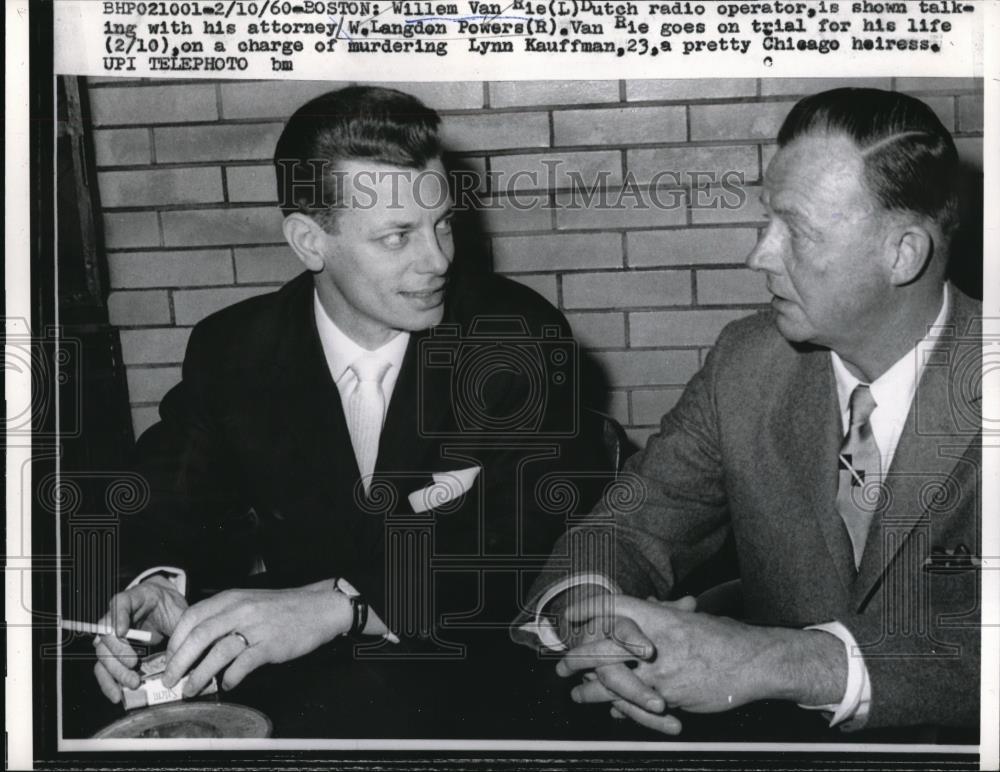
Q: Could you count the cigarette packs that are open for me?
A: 1